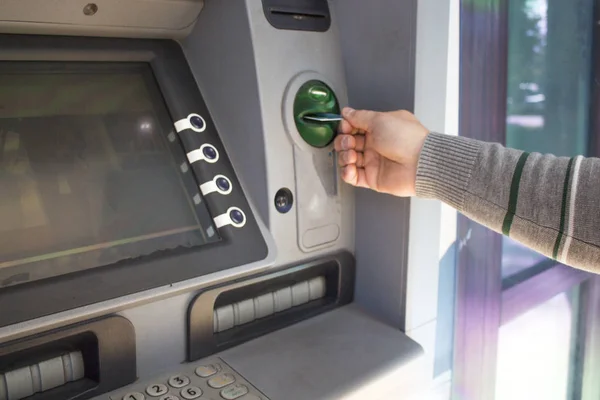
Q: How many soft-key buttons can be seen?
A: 4